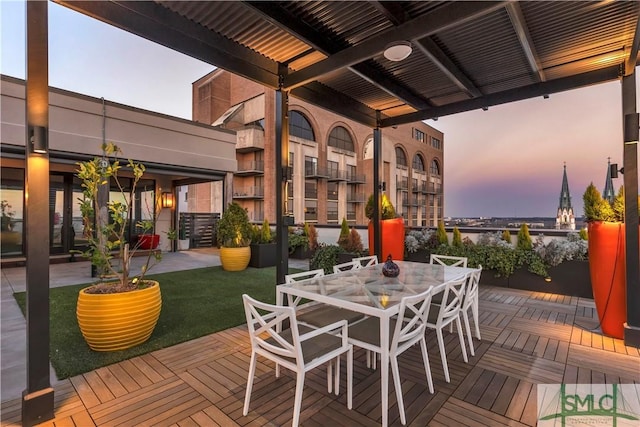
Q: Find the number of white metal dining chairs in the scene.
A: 8